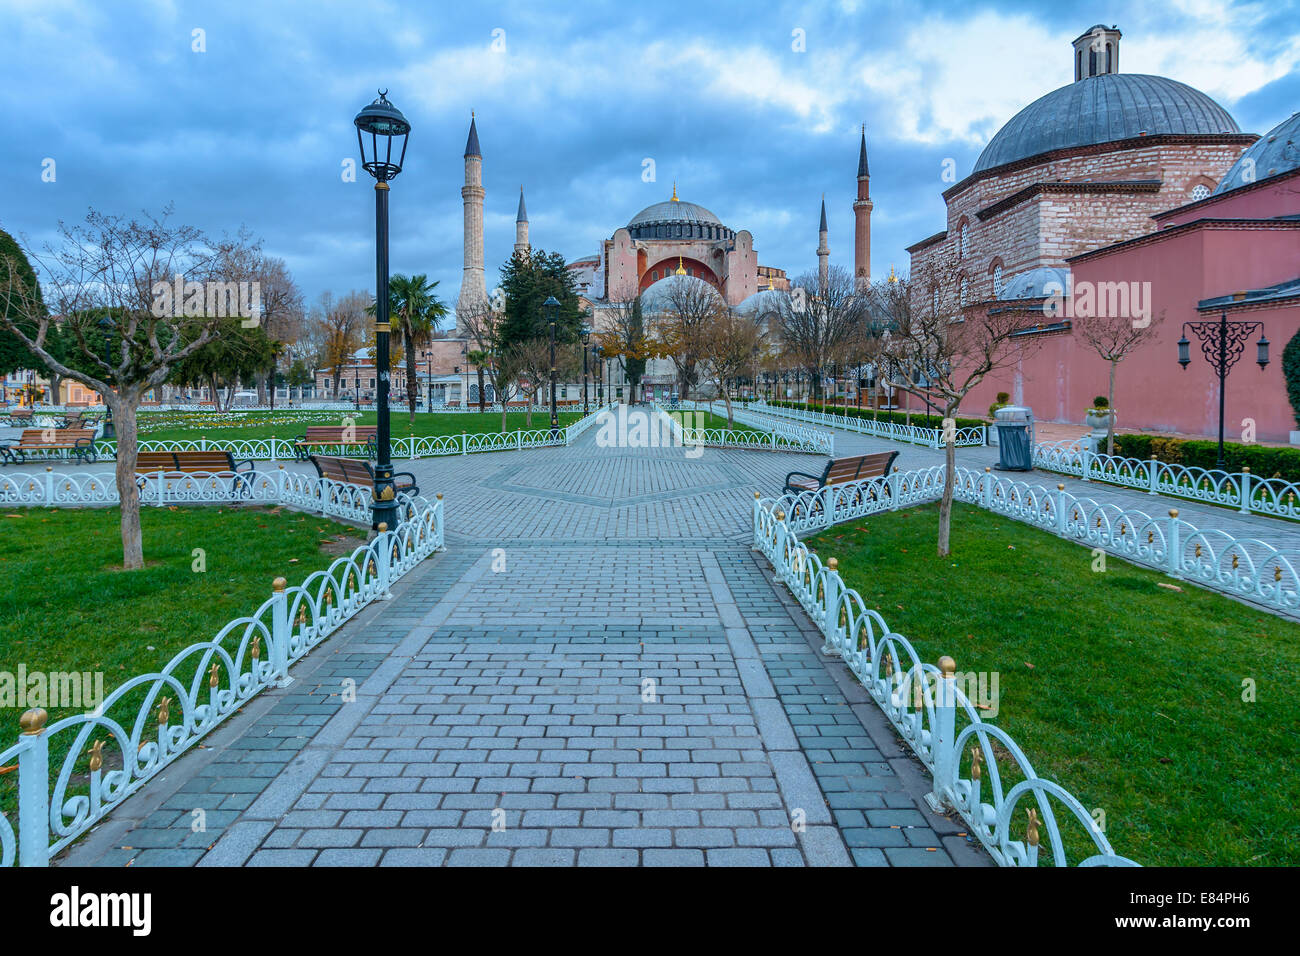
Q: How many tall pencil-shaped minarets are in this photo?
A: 4